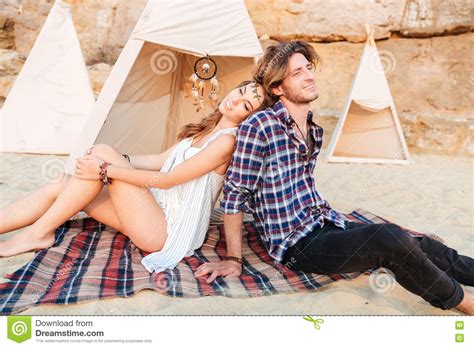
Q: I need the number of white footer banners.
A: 1